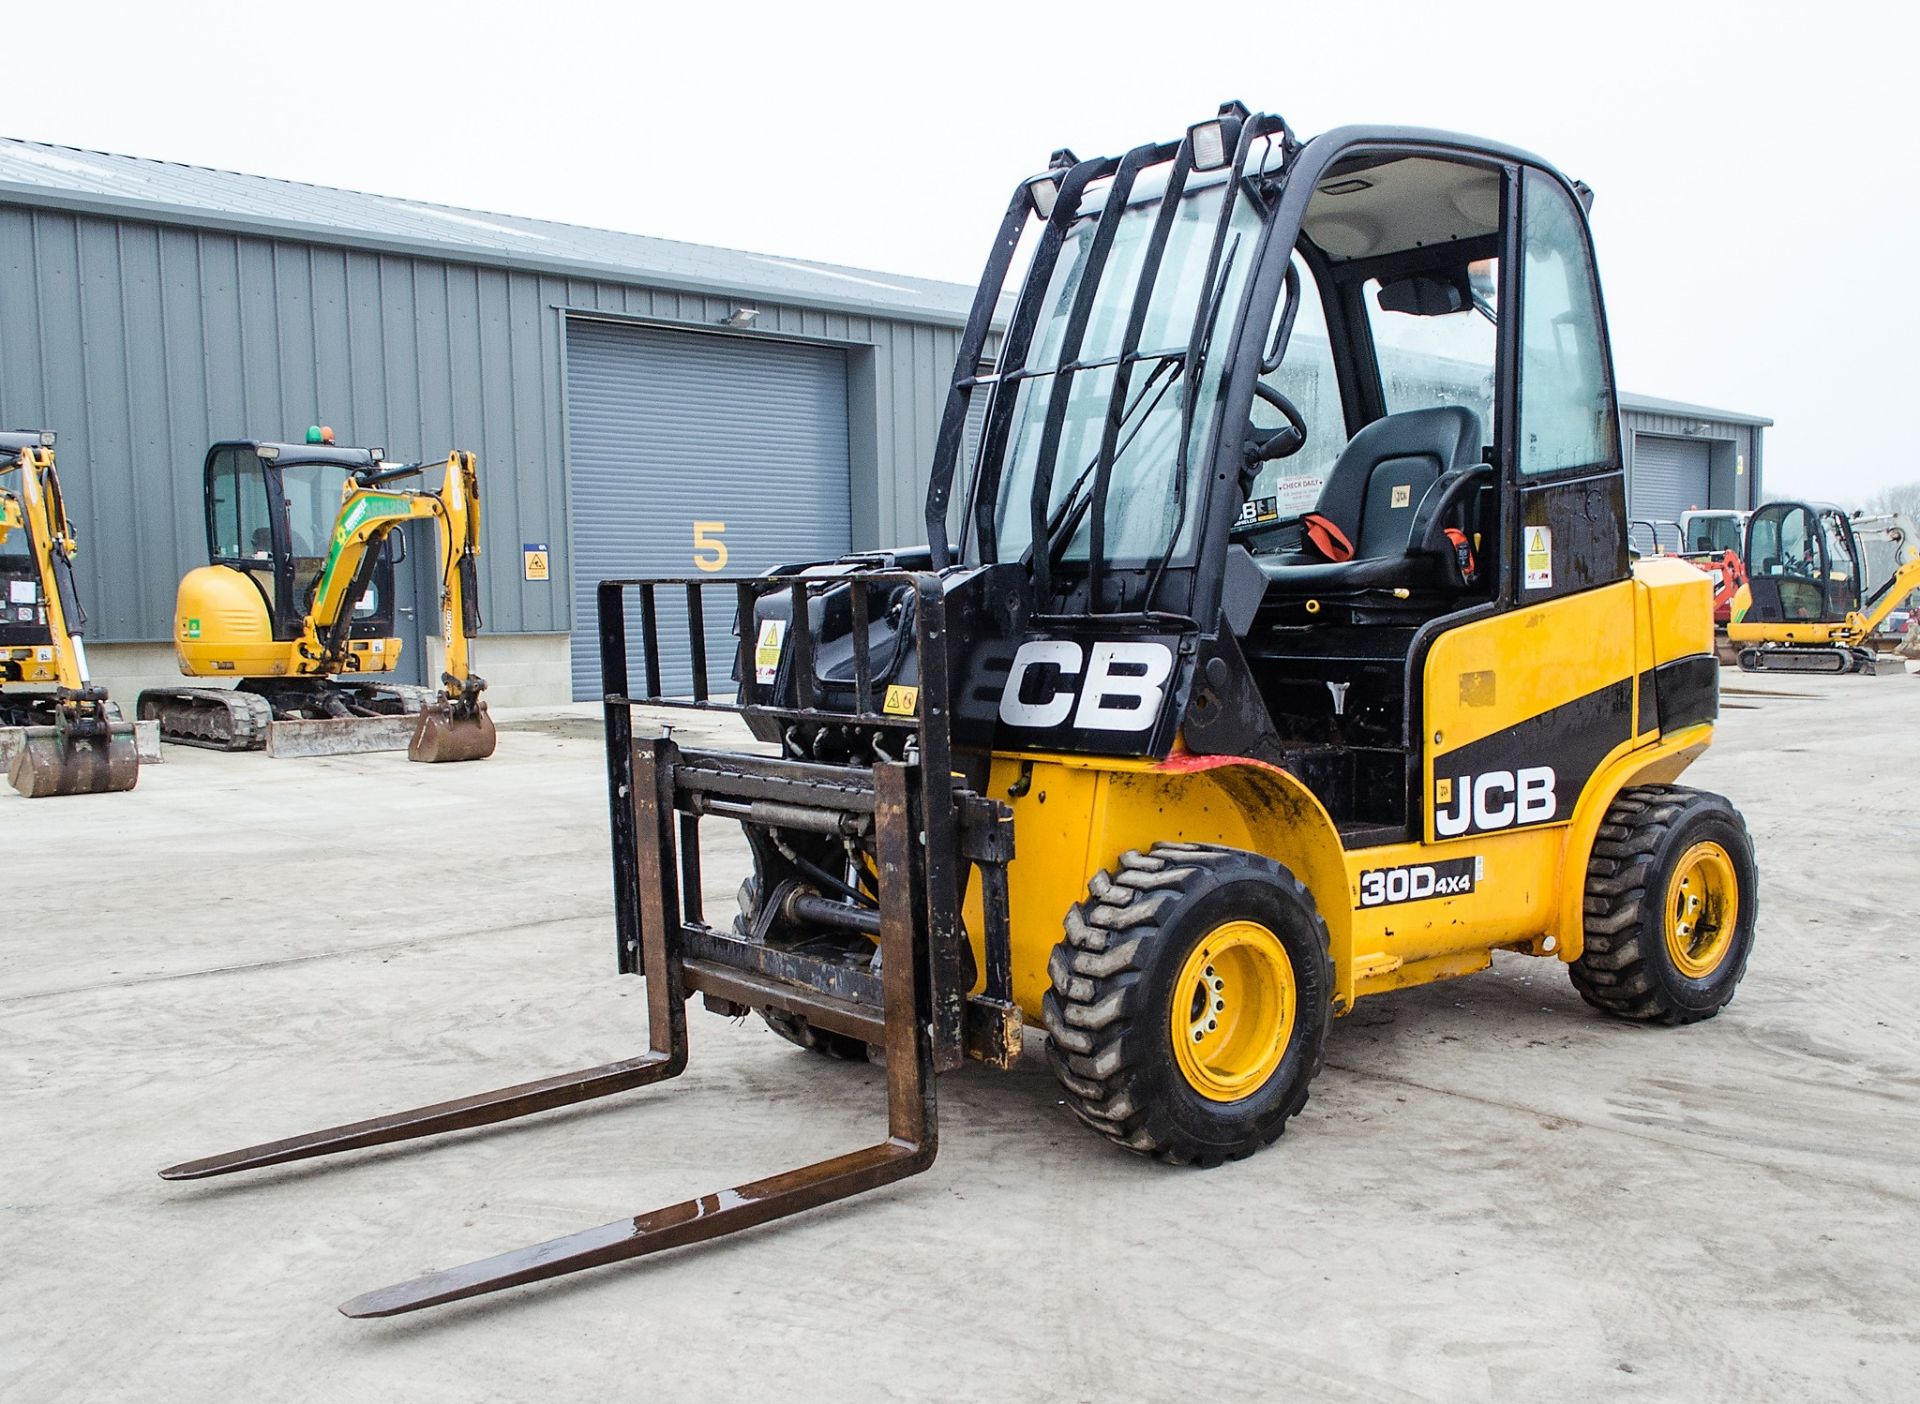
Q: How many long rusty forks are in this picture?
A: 2